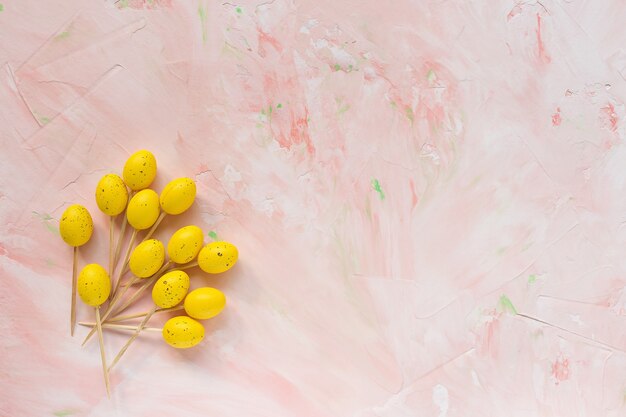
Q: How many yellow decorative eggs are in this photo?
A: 12